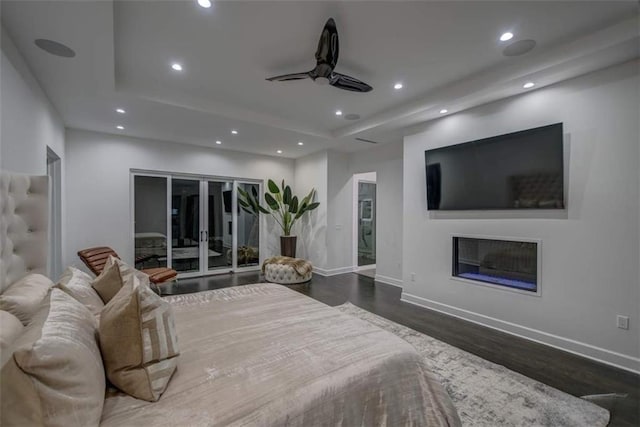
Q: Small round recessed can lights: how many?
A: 13